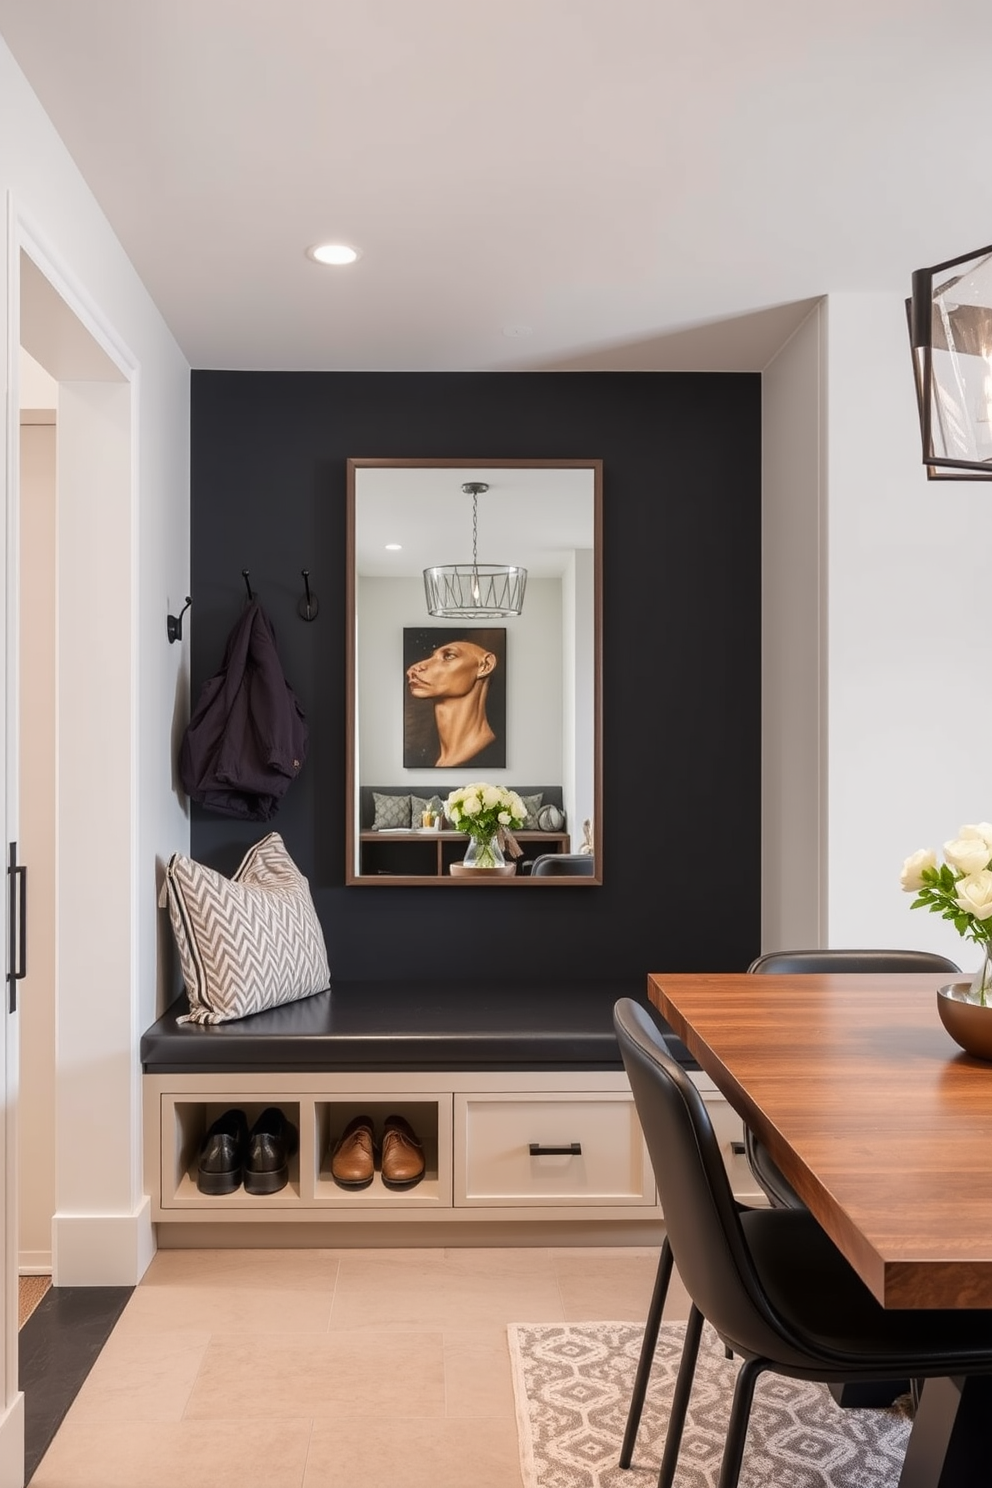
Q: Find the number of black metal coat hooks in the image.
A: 3